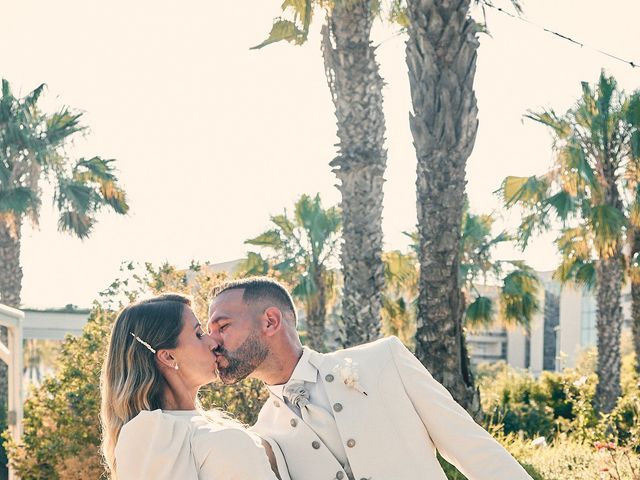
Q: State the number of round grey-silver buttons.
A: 8